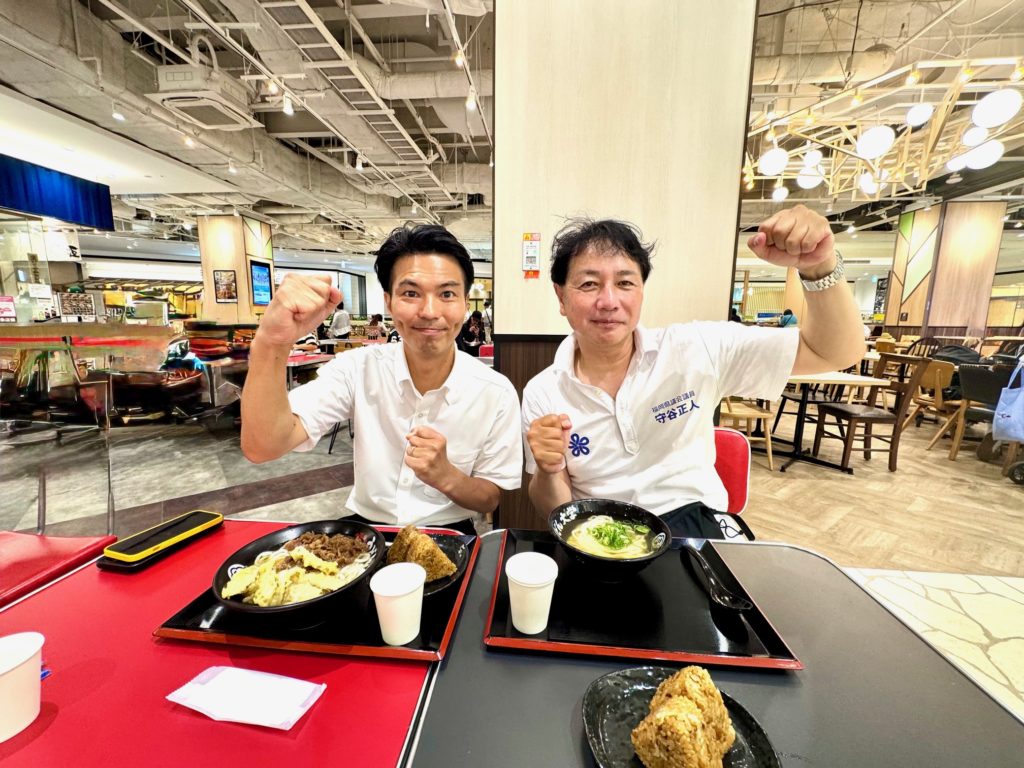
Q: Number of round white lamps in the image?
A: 11